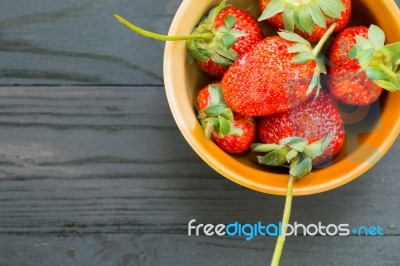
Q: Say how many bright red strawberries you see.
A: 6